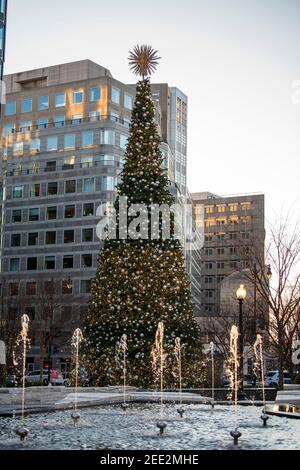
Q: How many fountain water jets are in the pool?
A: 8